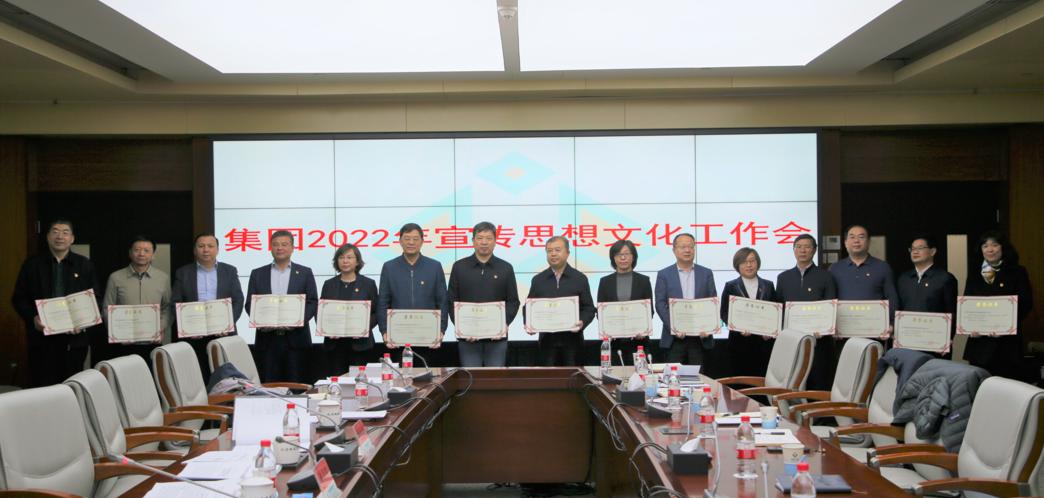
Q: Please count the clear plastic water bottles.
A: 13